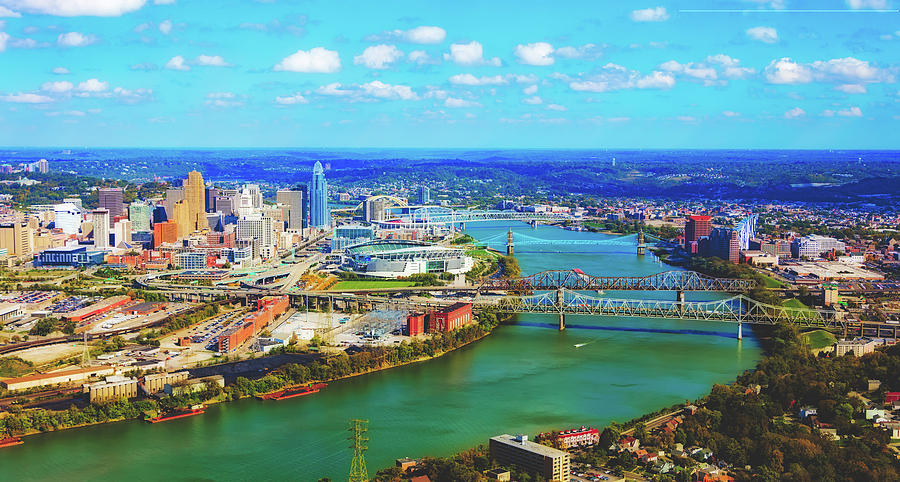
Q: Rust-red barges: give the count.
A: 3